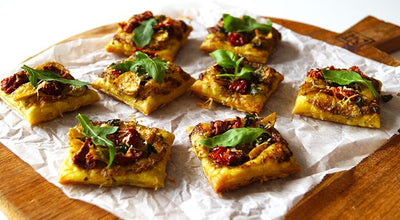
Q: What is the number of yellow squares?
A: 8